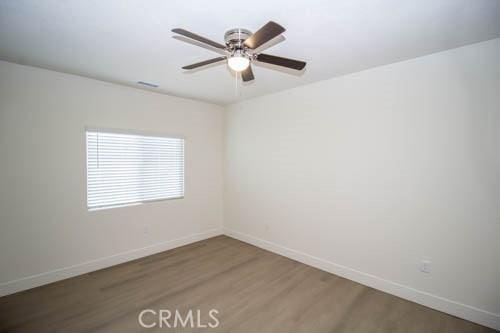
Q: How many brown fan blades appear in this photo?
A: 5